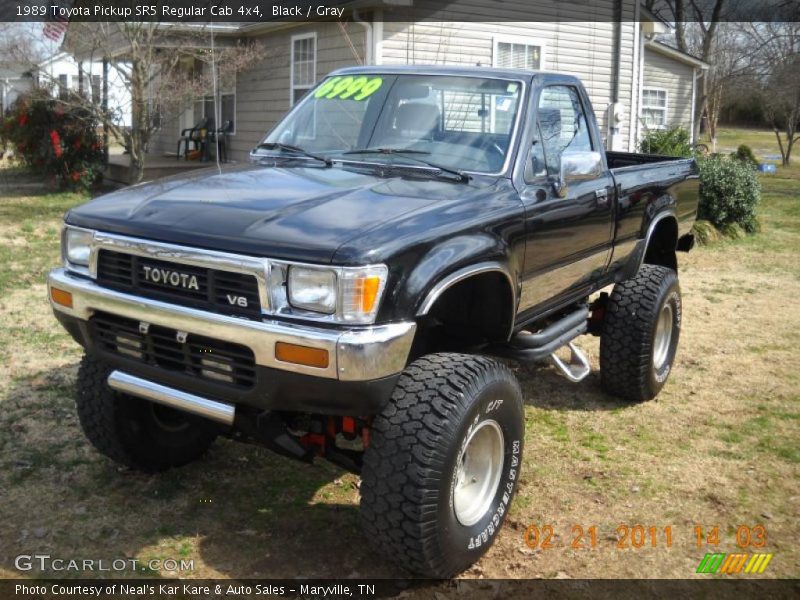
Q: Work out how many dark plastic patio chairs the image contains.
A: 2